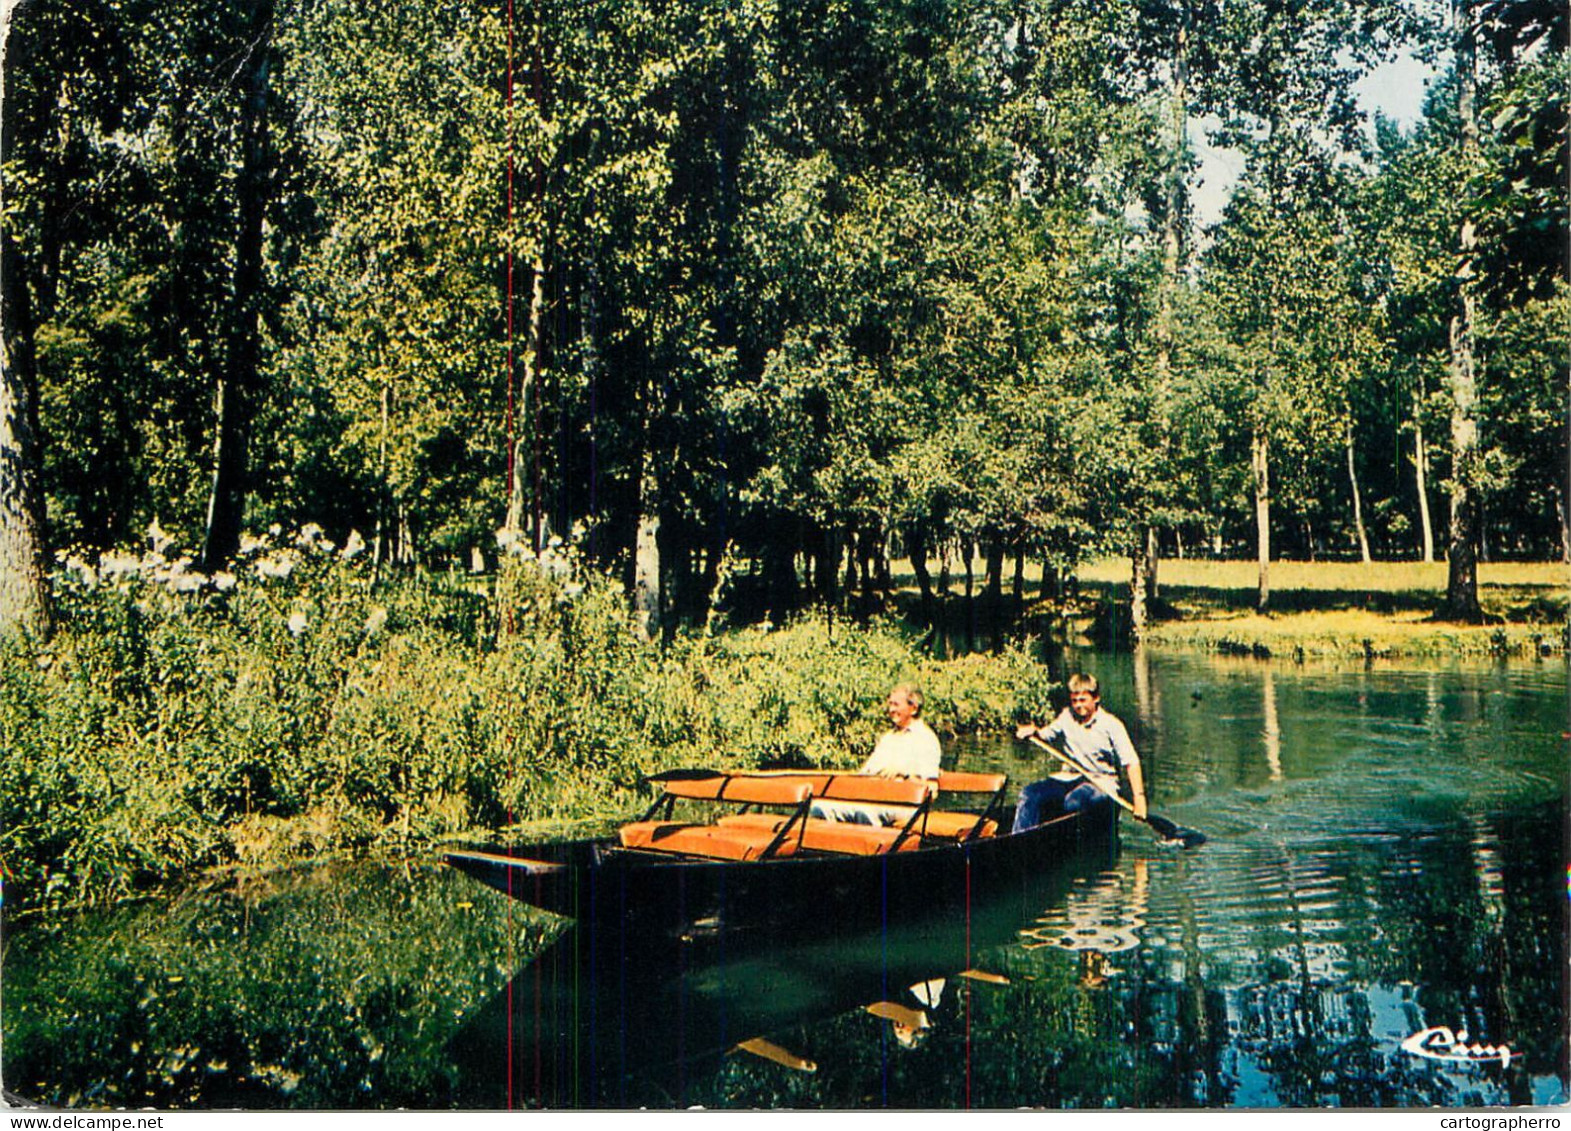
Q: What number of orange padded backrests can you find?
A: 3